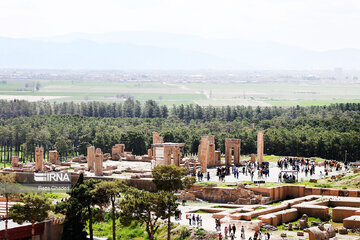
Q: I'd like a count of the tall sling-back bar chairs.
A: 0